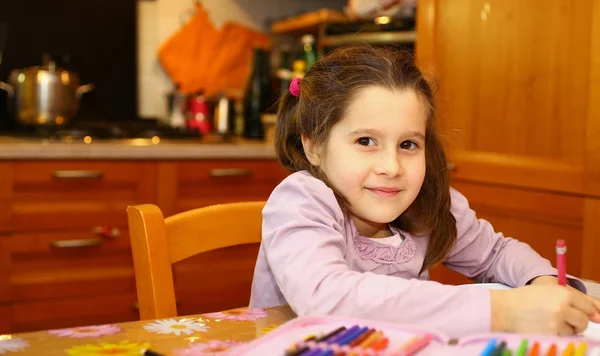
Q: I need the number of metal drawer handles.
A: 3